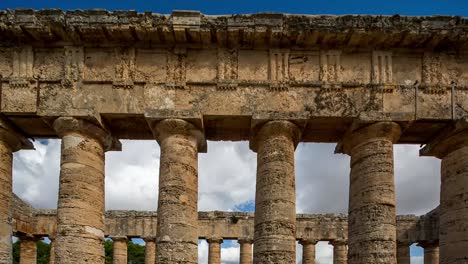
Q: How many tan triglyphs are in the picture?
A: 9